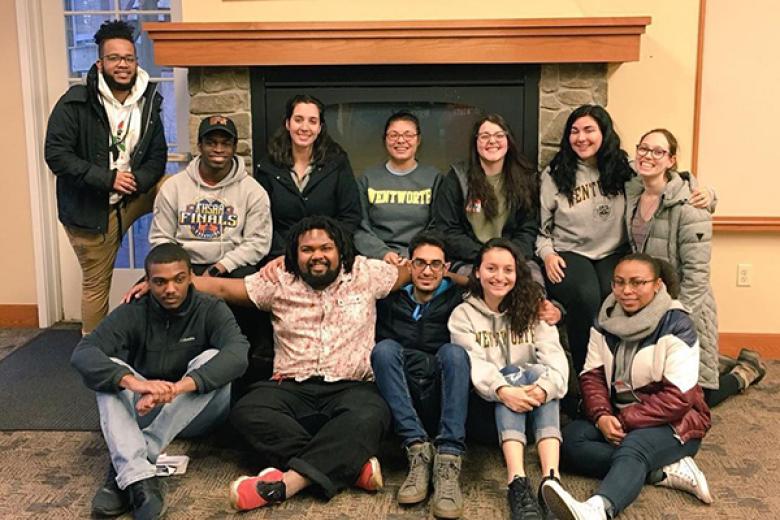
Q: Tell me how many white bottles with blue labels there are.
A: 0